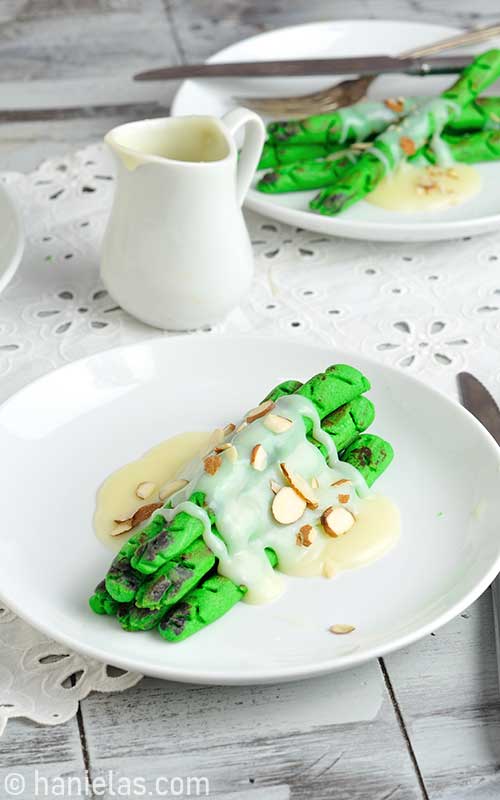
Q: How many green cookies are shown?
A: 10